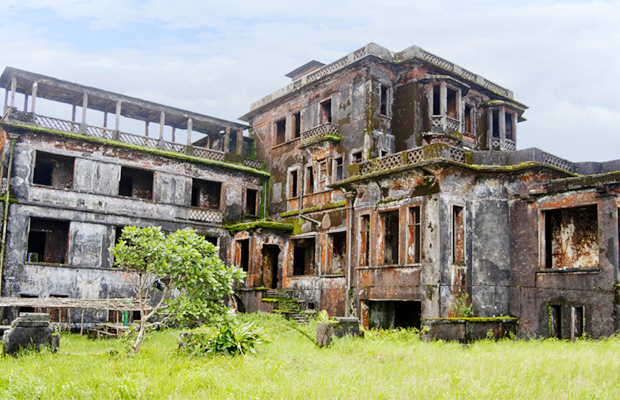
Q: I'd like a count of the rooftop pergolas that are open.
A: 1